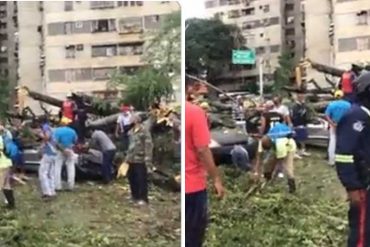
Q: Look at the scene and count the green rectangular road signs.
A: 1